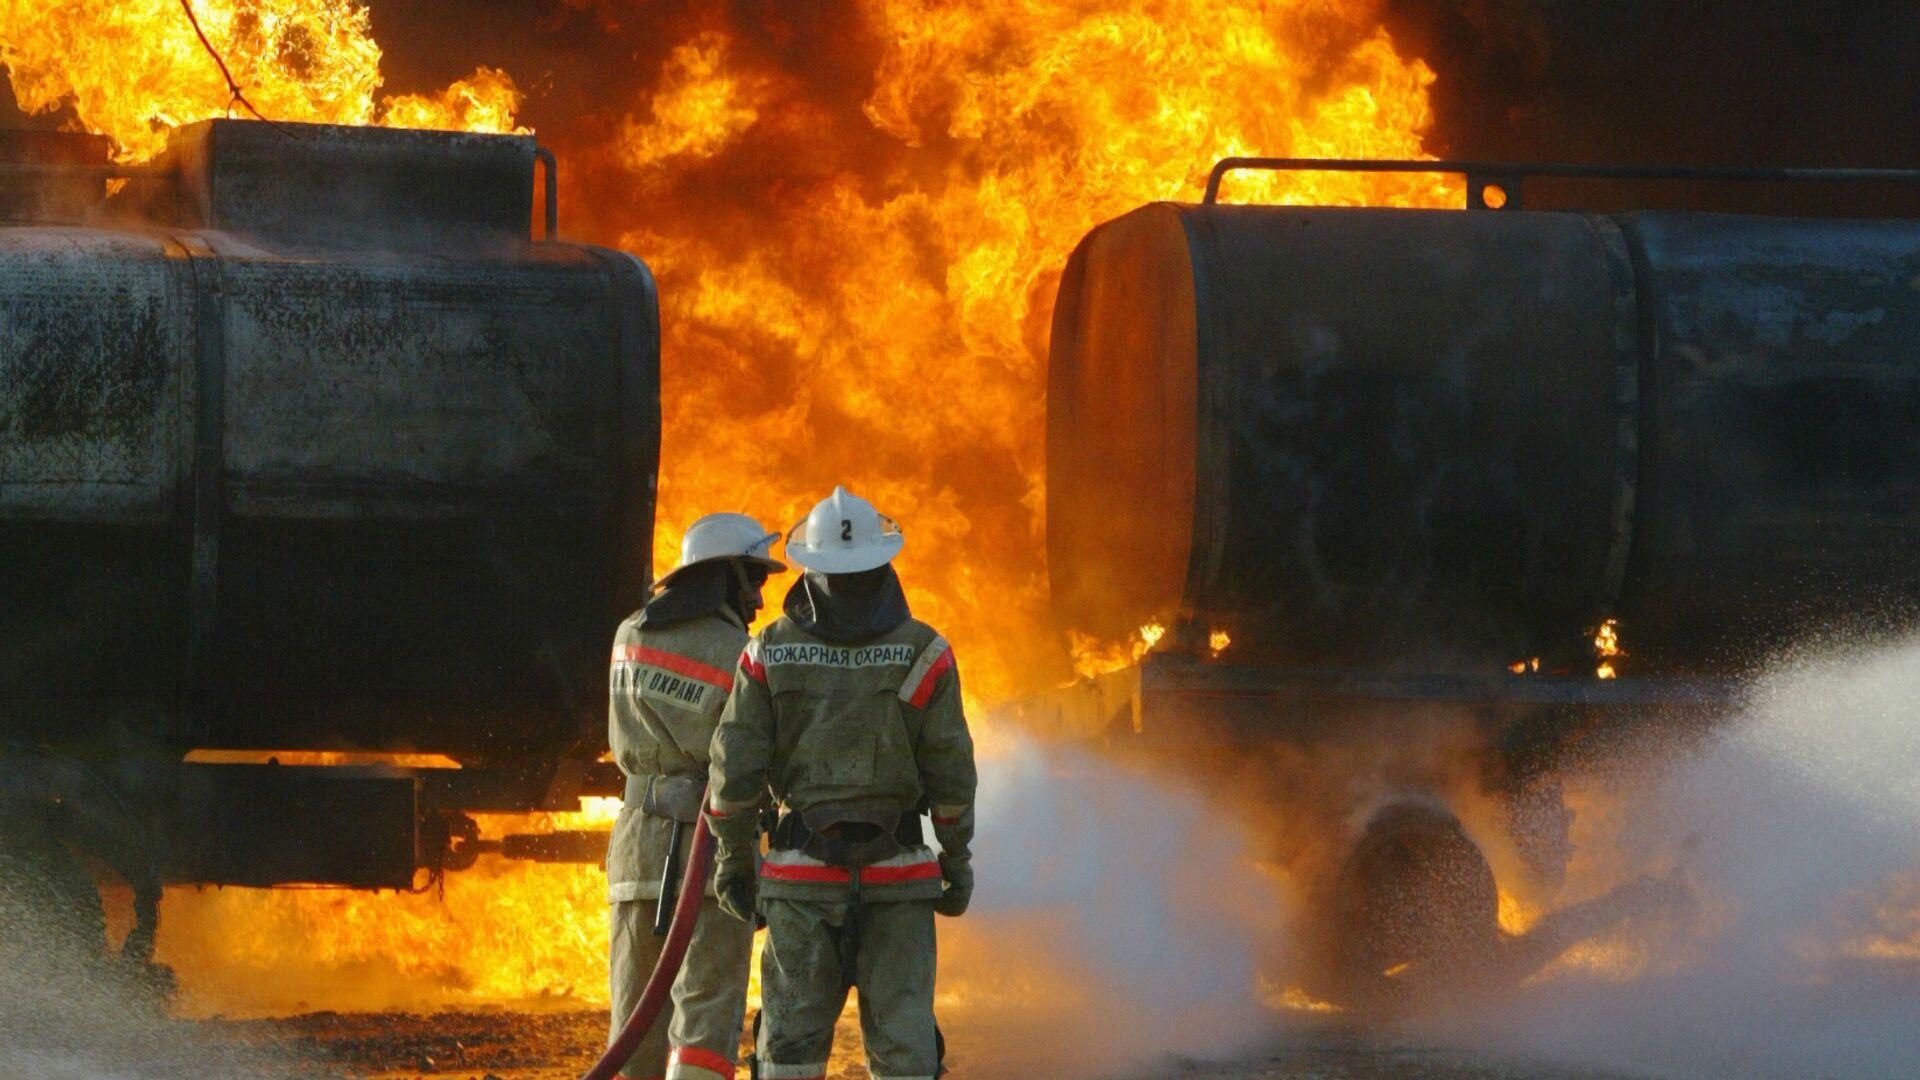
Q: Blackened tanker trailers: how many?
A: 2